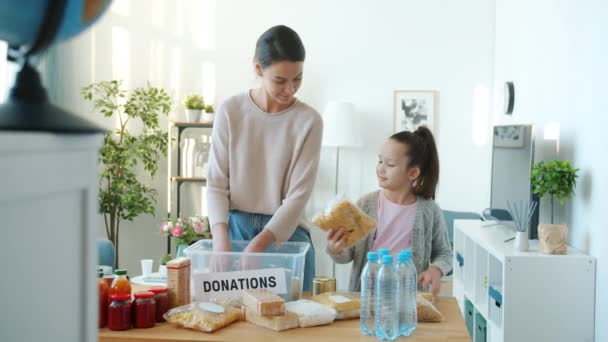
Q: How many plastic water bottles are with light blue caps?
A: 5